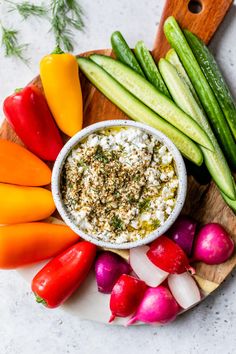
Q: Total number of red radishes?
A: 2